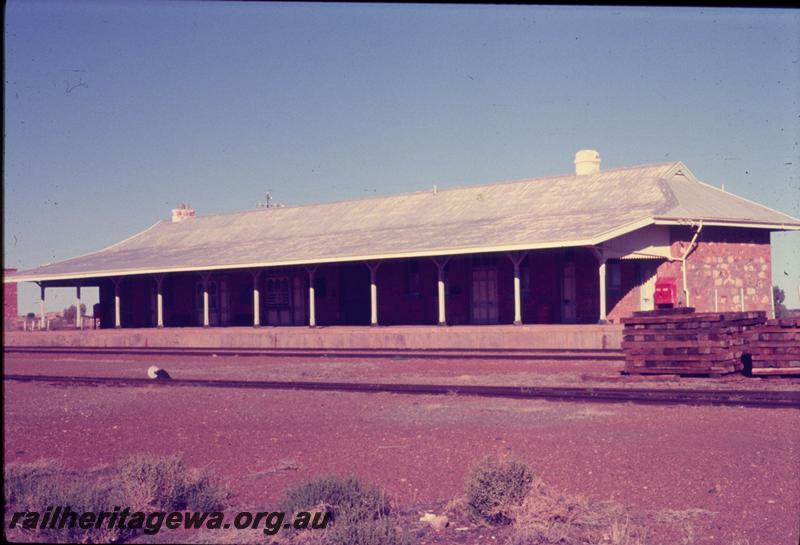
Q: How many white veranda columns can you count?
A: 11